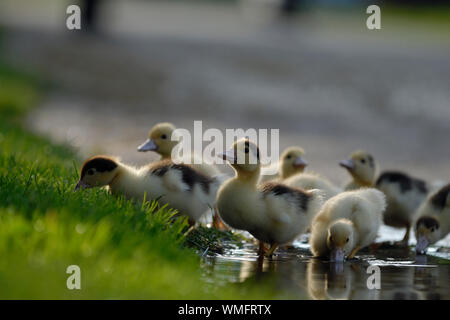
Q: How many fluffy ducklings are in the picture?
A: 7